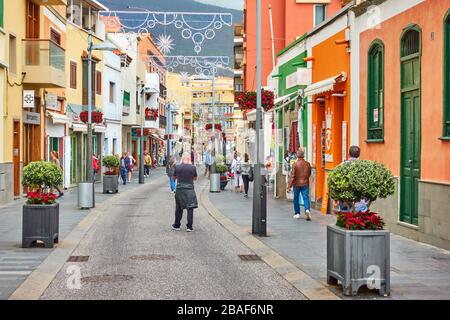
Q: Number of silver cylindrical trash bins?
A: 2